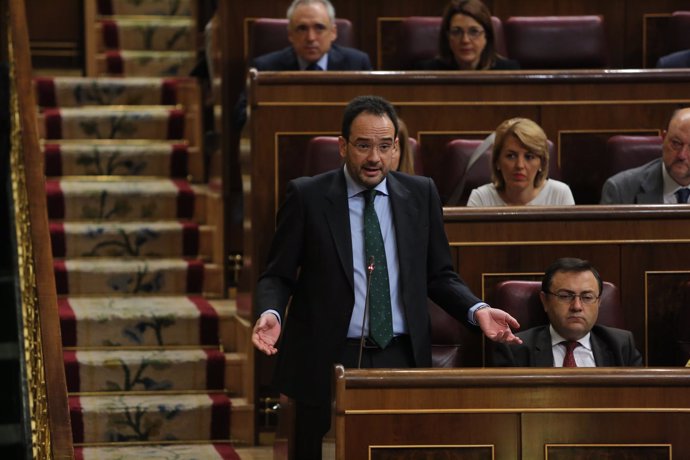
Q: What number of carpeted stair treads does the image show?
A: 13